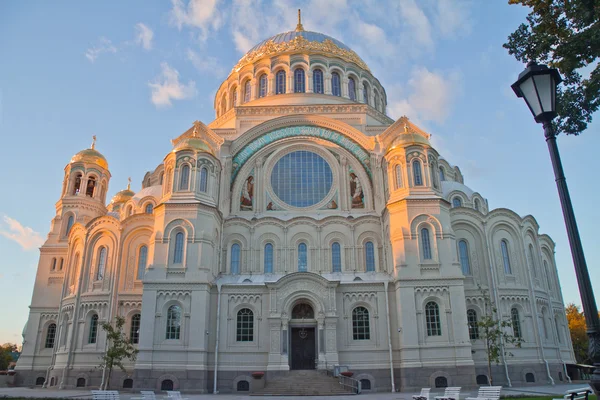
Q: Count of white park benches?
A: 7